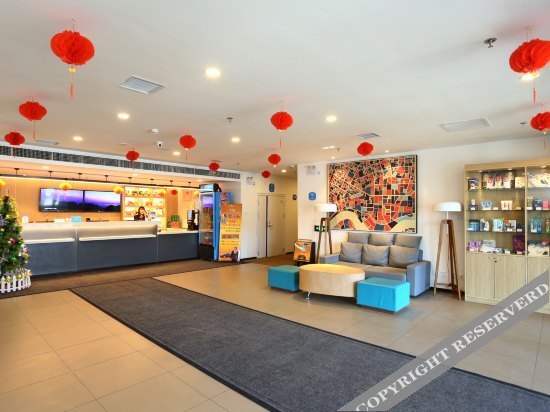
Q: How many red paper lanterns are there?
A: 13